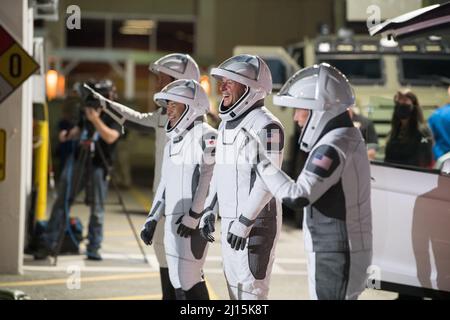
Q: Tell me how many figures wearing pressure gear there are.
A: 4